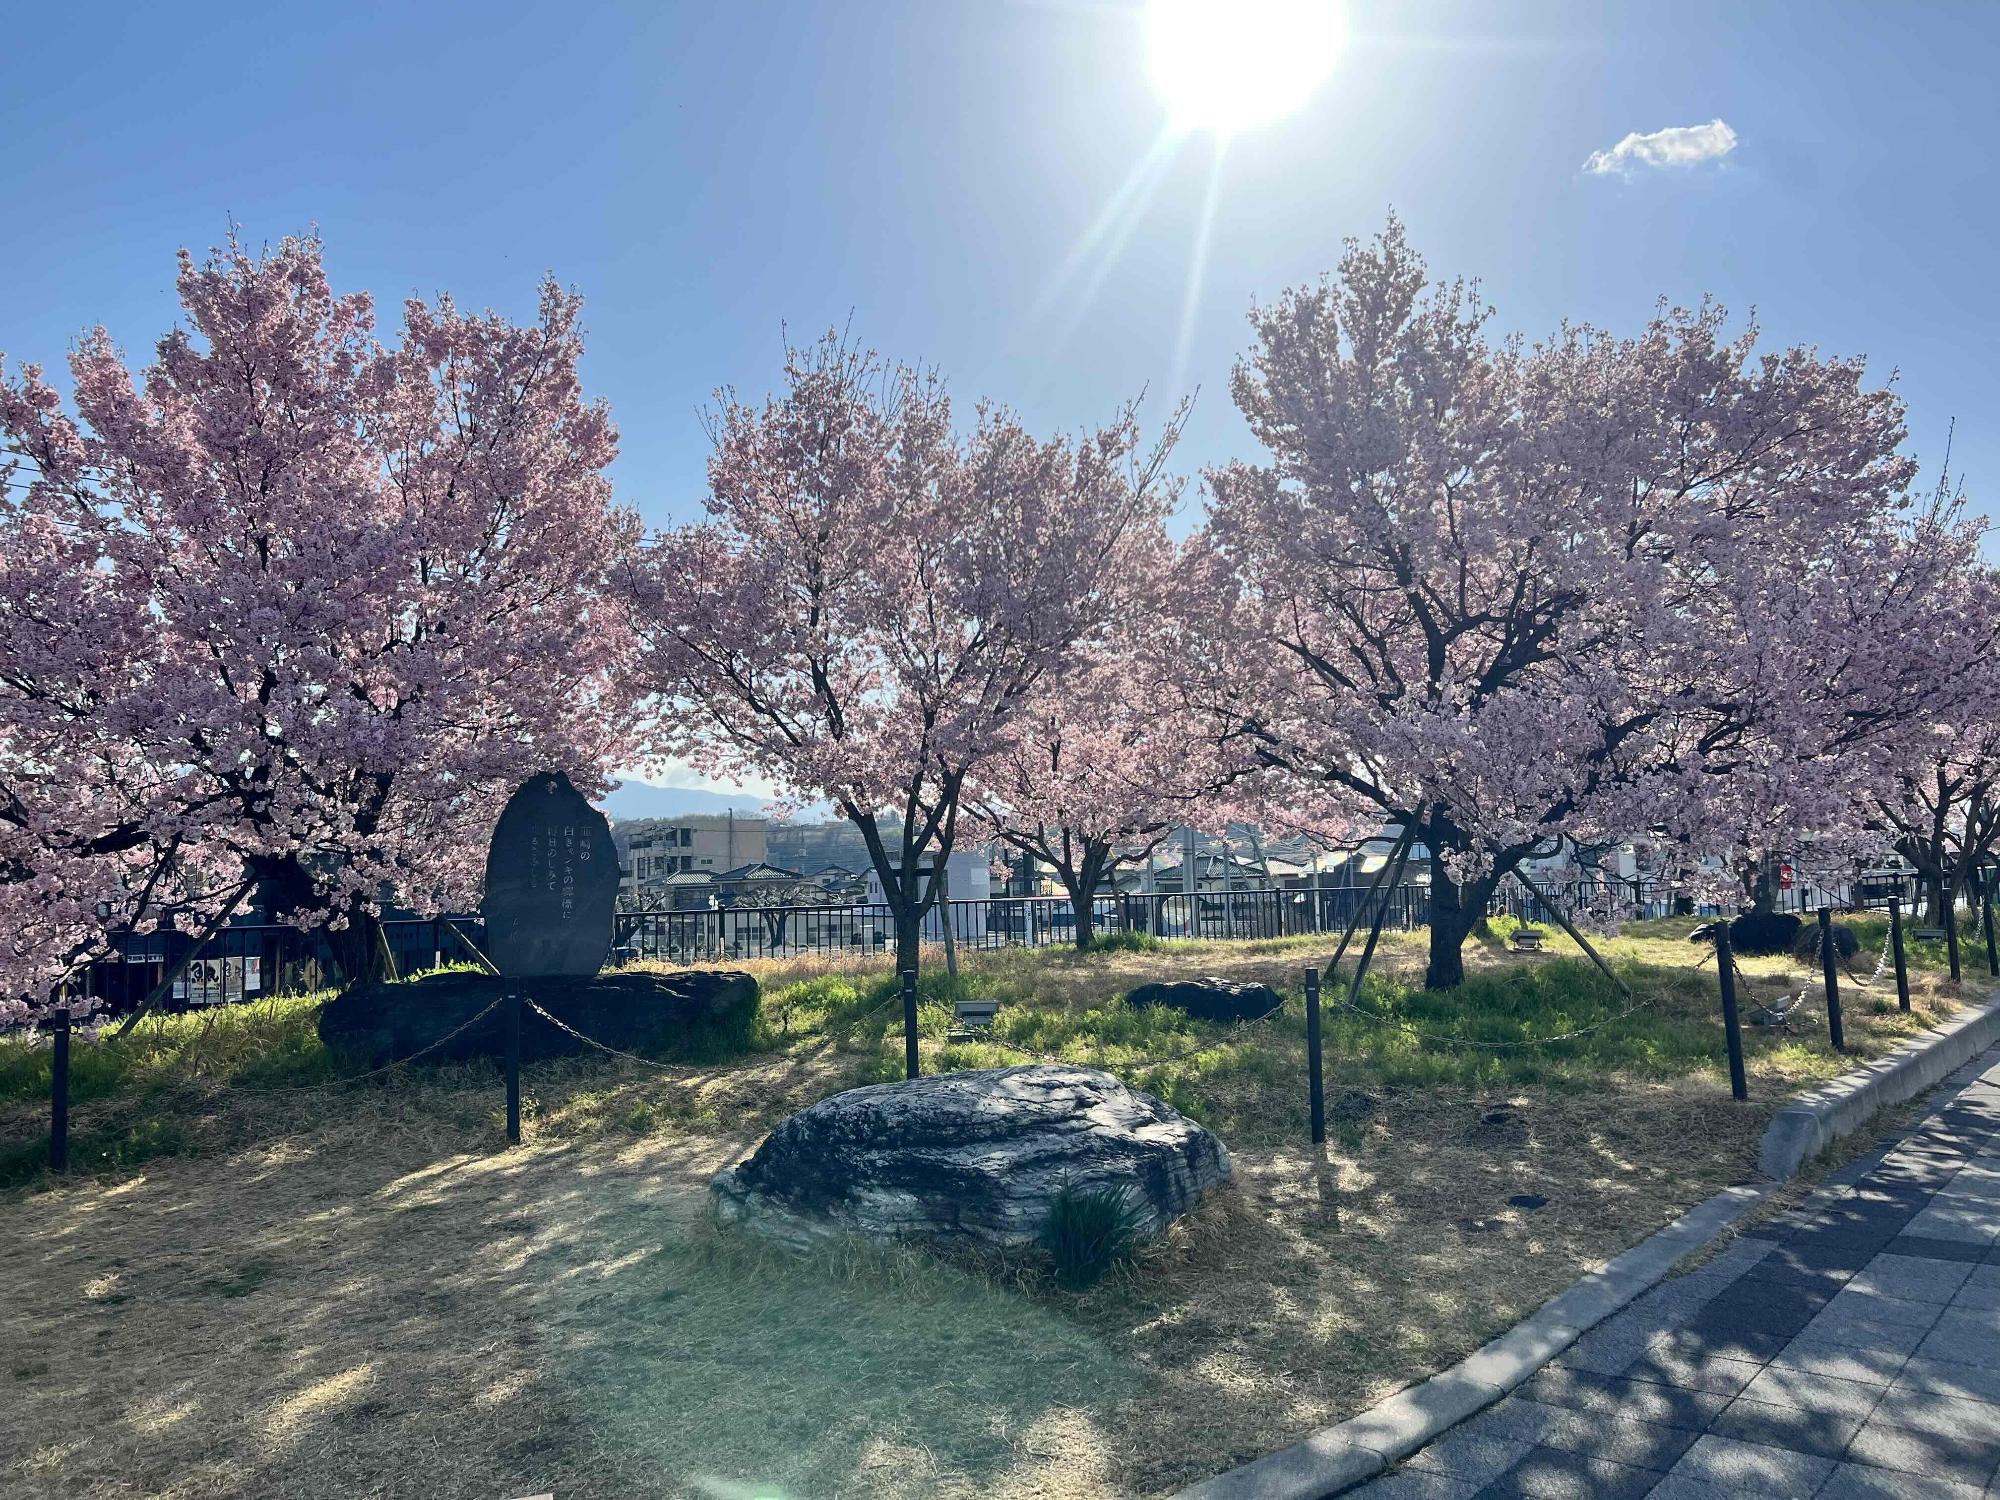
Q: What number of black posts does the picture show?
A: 9